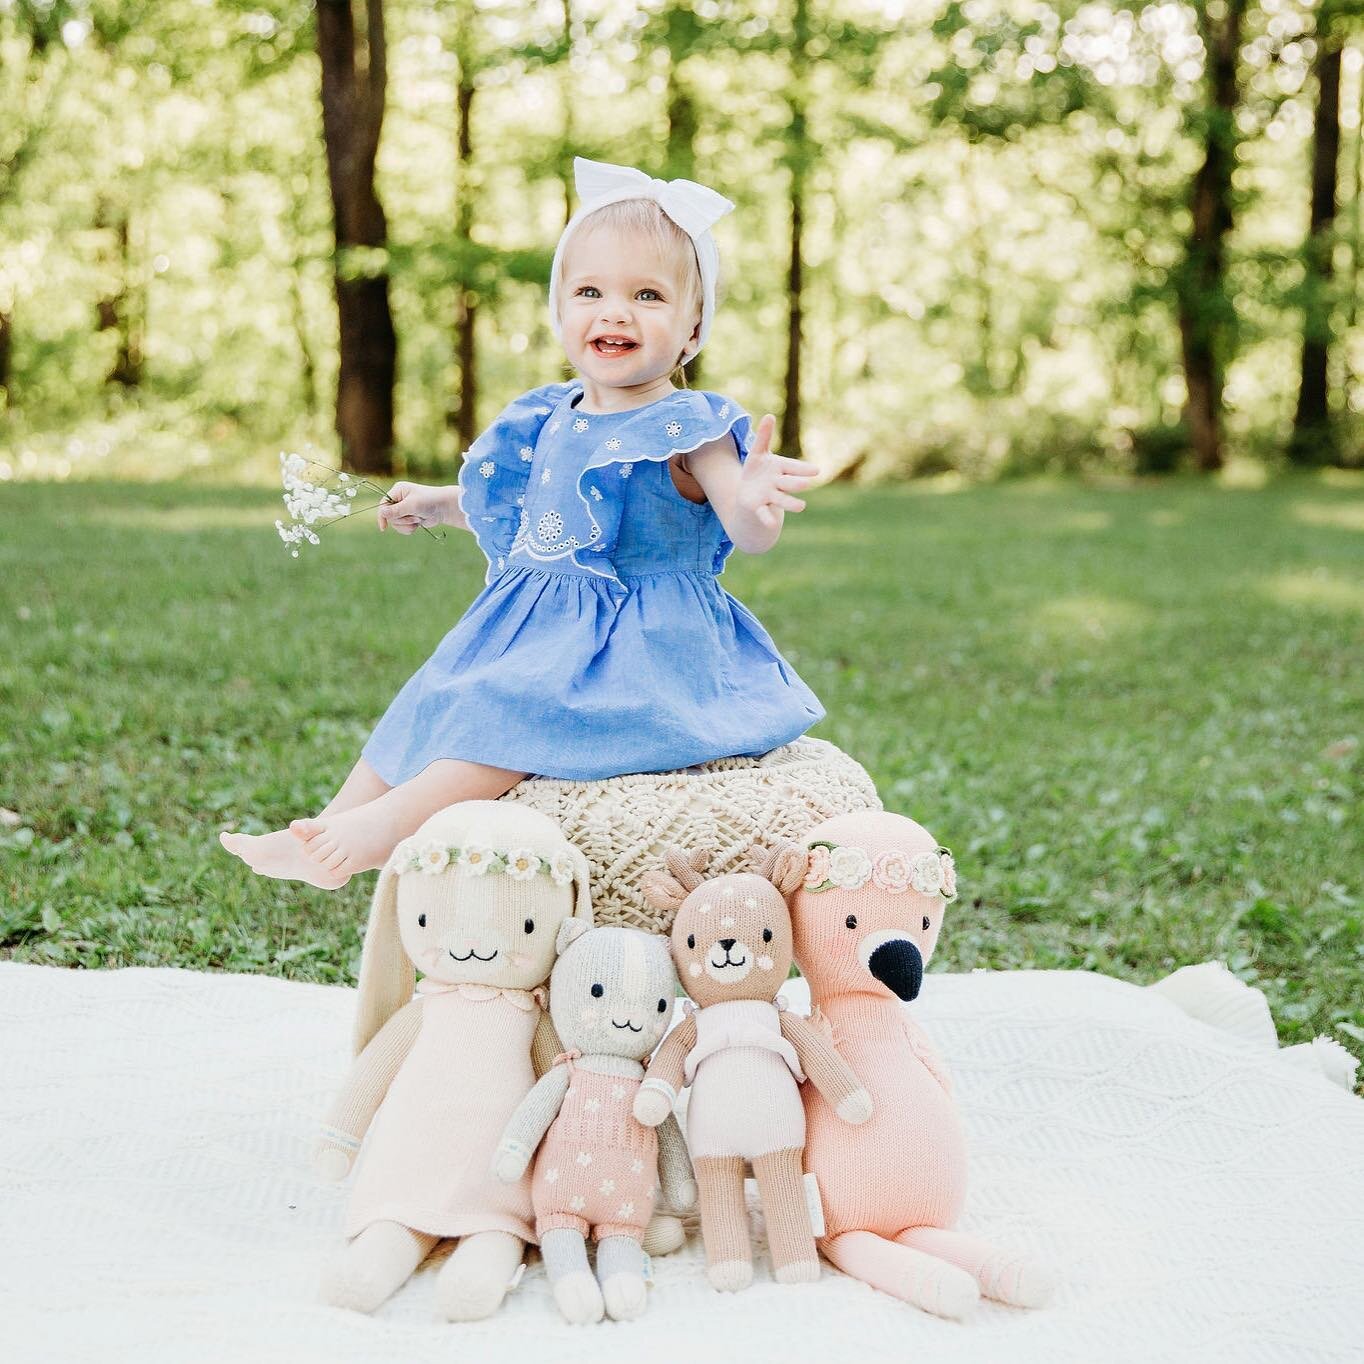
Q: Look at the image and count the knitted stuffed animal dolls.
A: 4